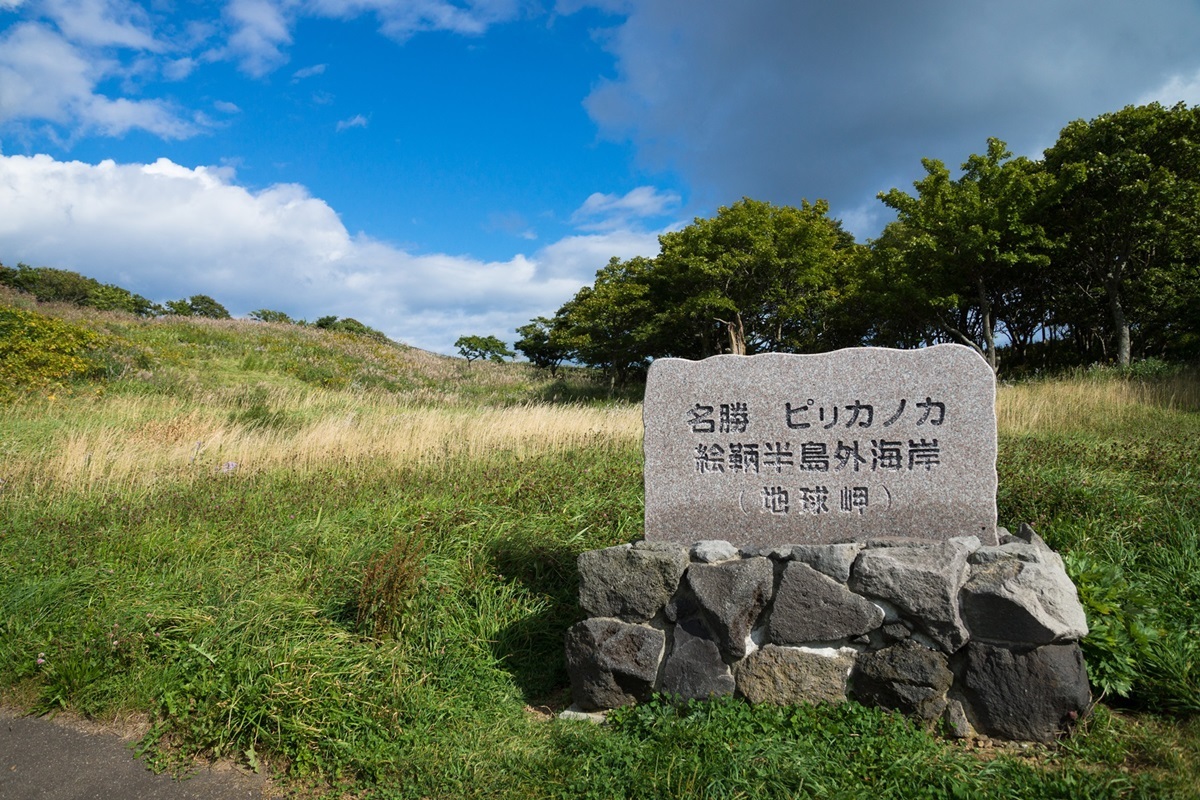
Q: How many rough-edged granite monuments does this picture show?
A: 1